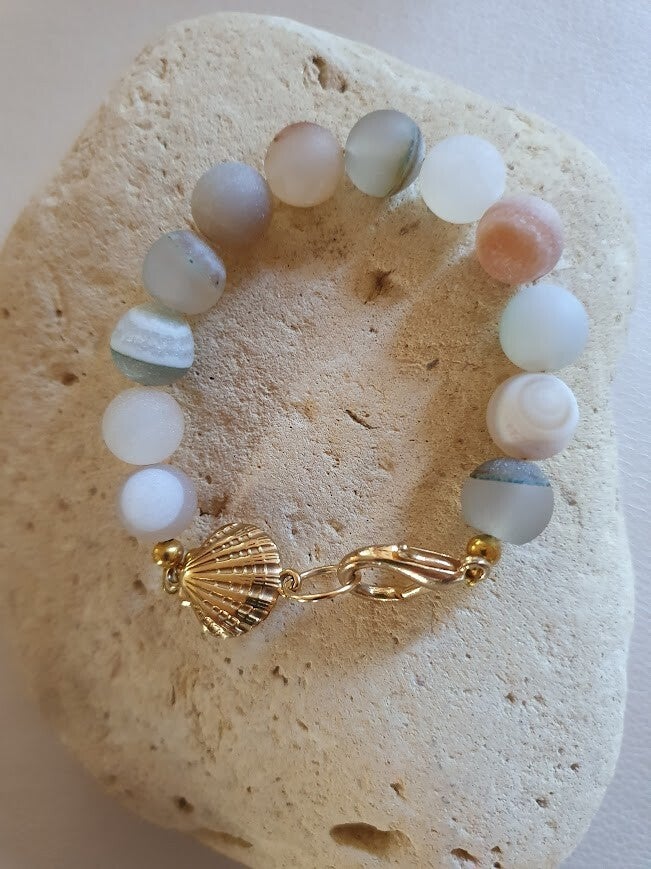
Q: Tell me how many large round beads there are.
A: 12